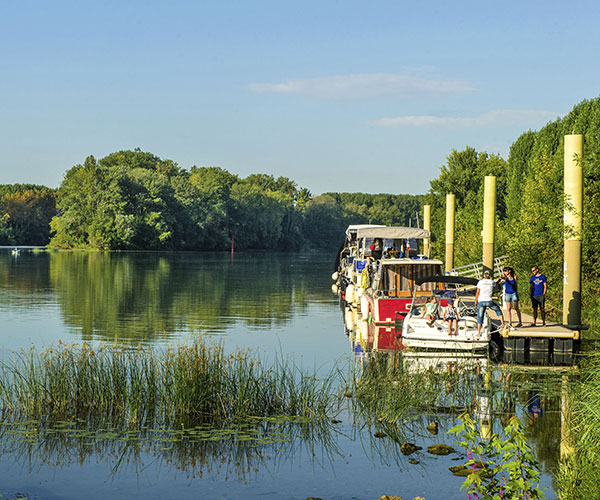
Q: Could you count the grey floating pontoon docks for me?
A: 1